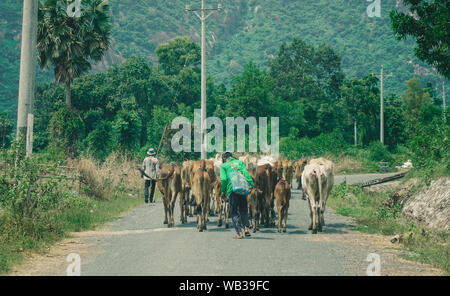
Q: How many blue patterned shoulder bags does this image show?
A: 1